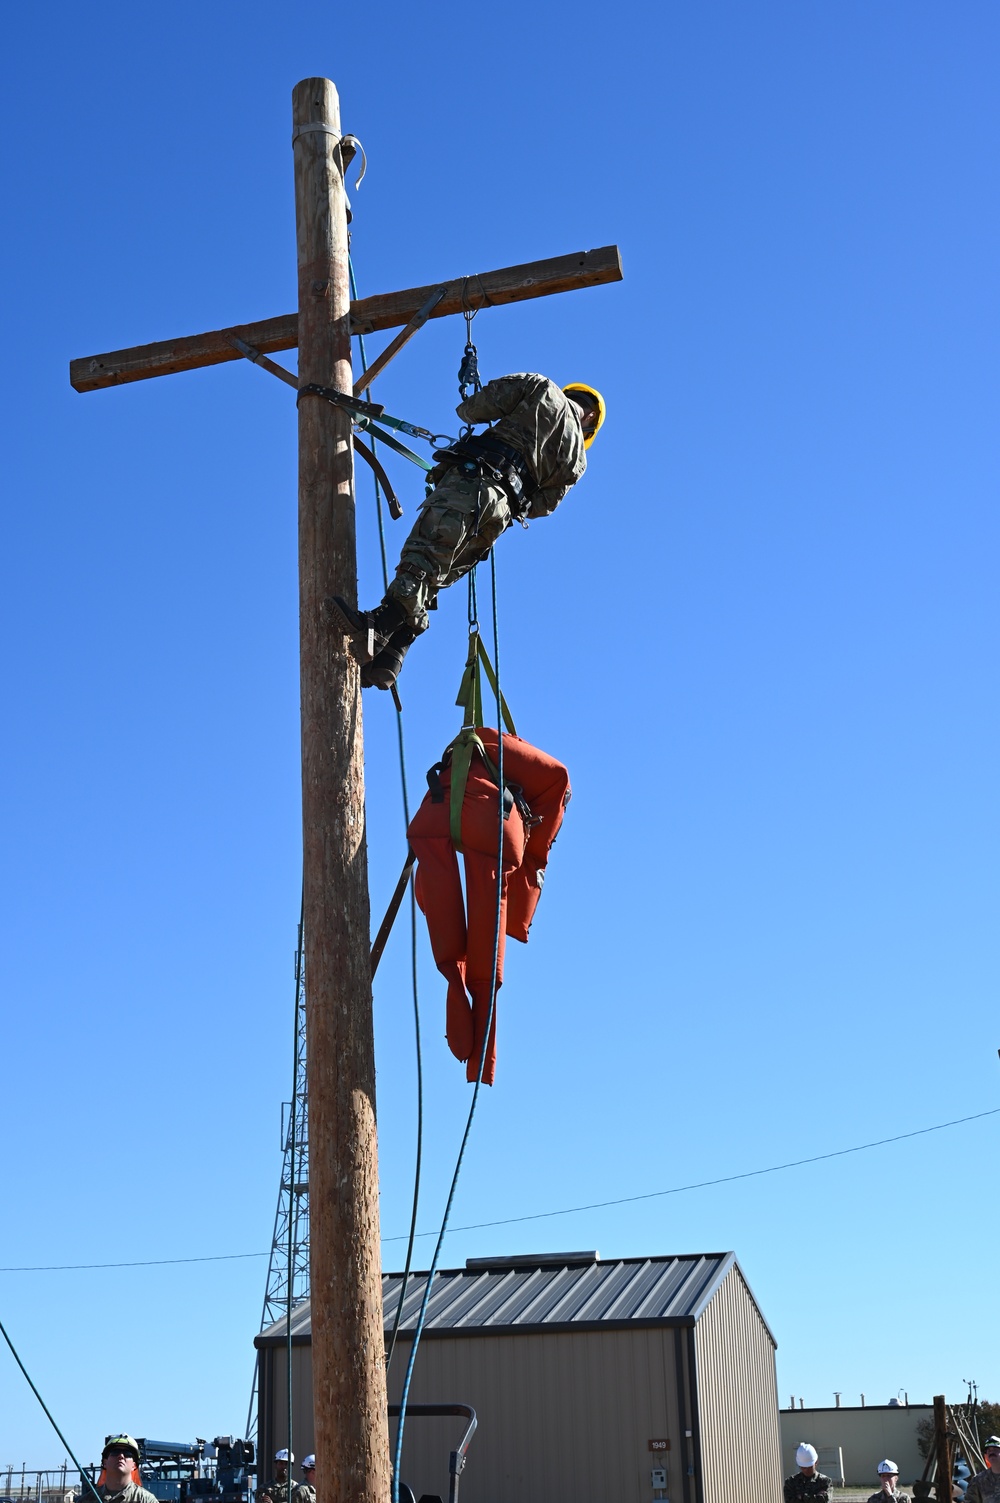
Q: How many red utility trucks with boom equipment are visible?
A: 0